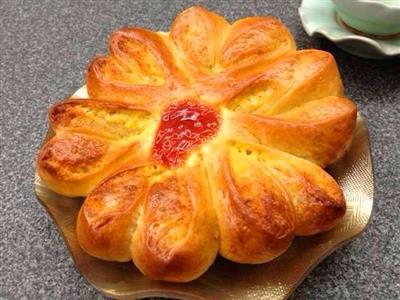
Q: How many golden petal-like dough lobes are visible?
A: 12